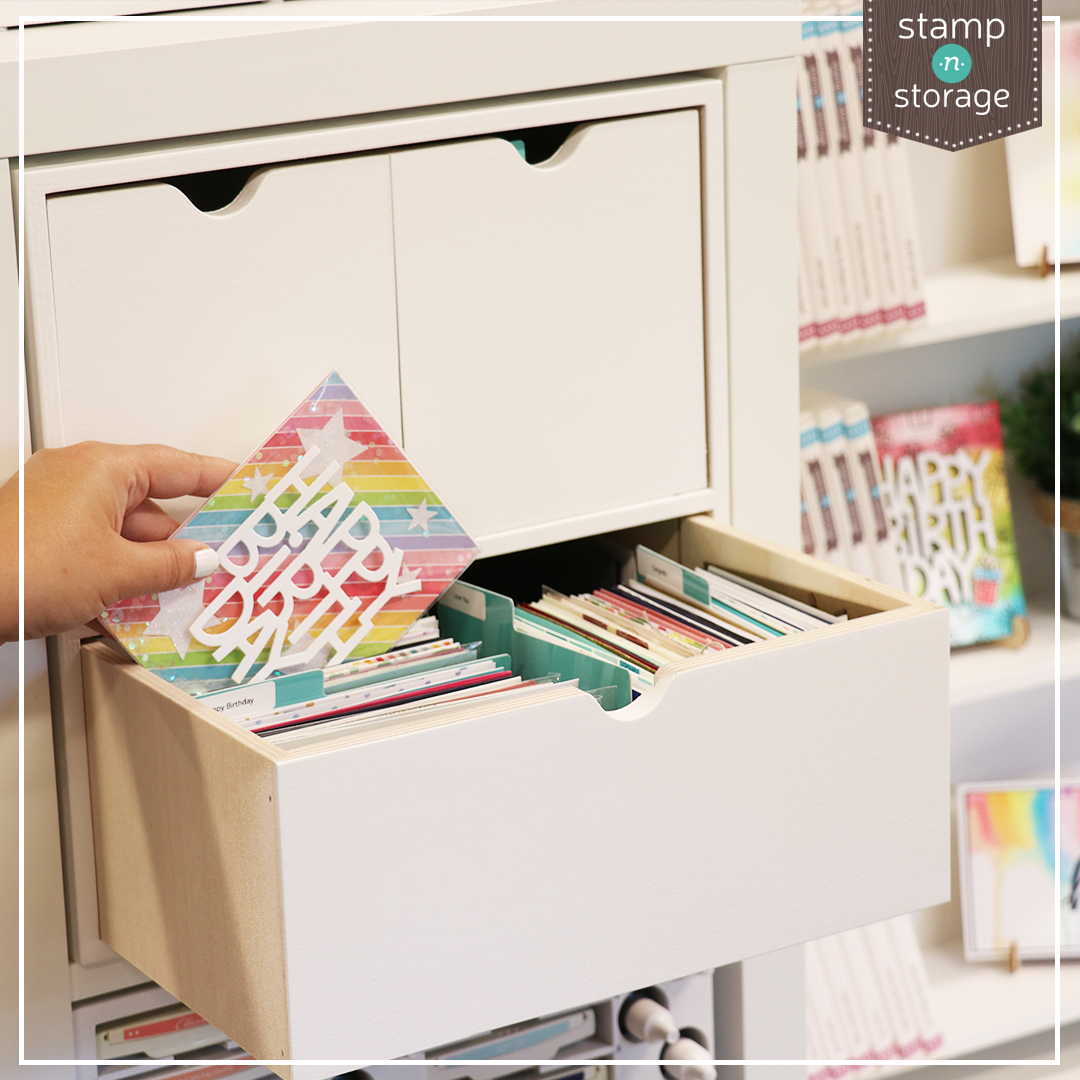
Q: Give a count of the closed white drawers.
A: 2